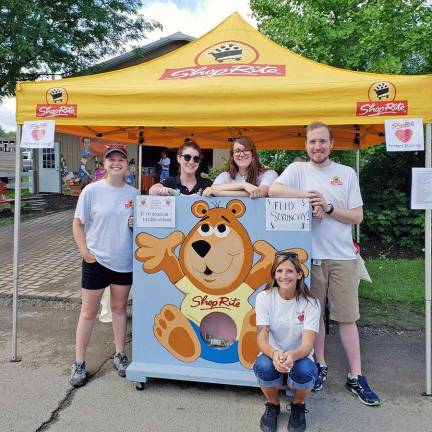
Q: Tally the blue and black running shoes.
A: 2